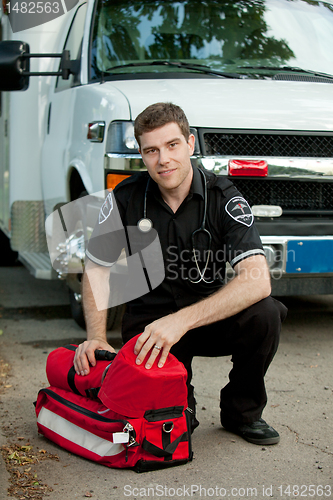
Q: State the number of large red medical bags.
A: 1